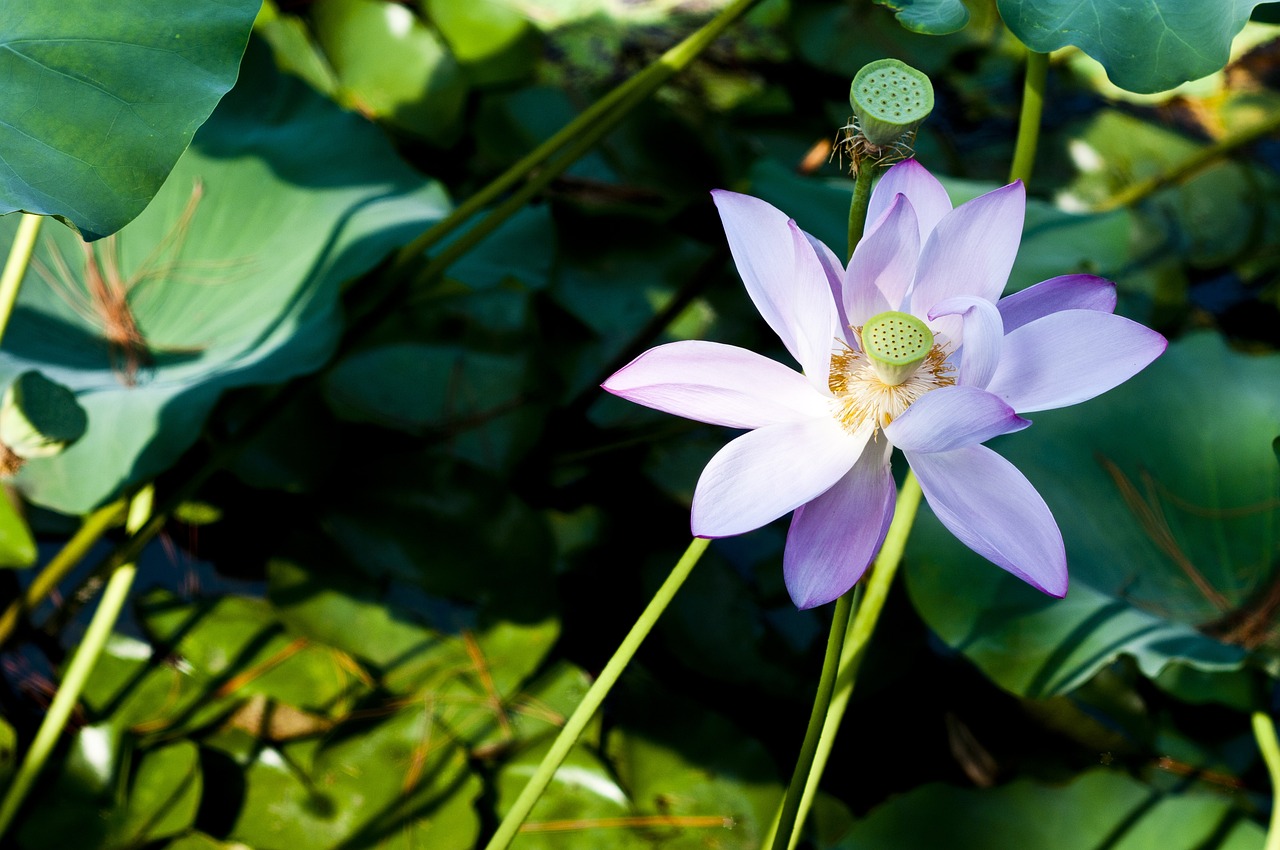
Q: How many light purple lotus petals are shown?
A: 14